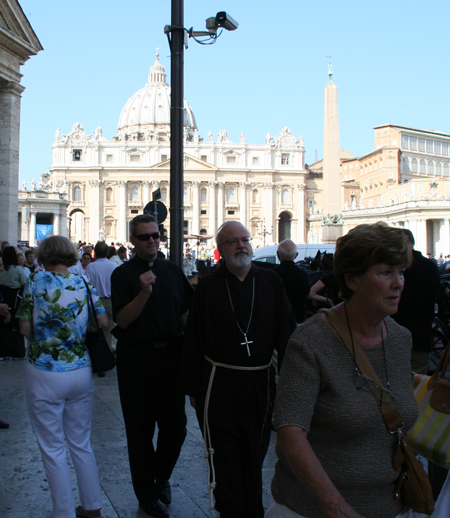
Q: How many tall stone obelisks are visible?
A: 1